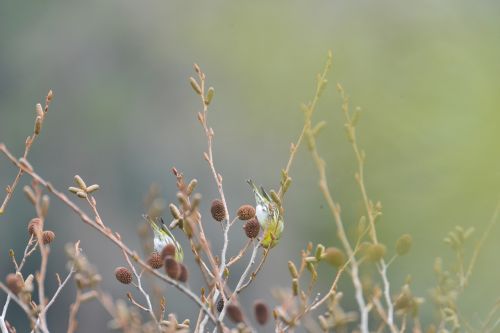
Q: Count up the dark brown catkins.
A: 14